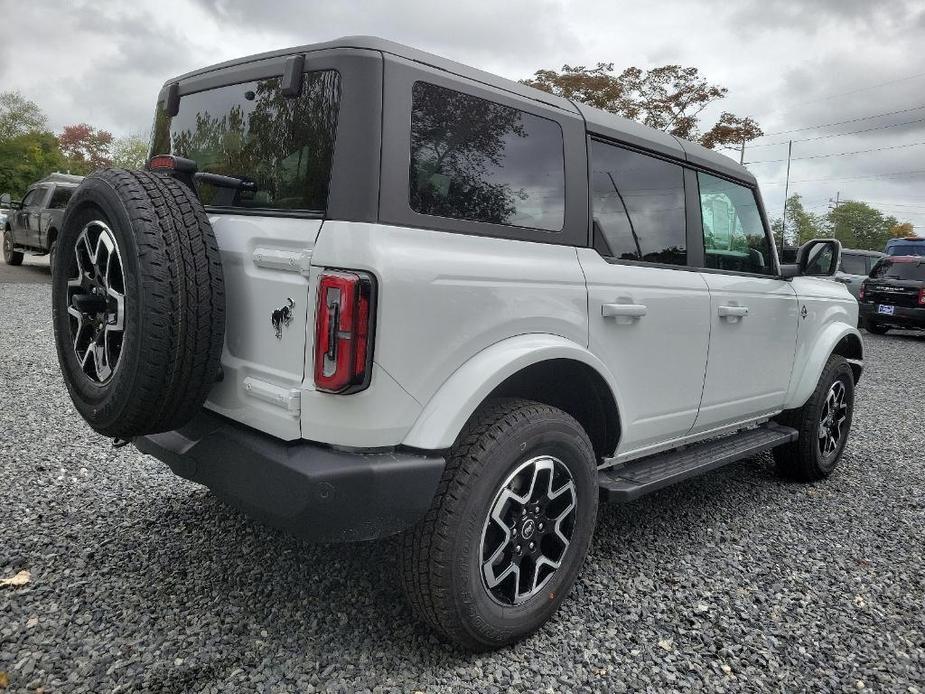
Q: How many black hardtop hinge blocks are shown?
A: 2